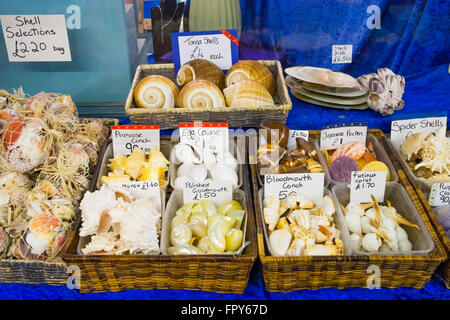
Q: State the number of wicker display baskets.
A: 5